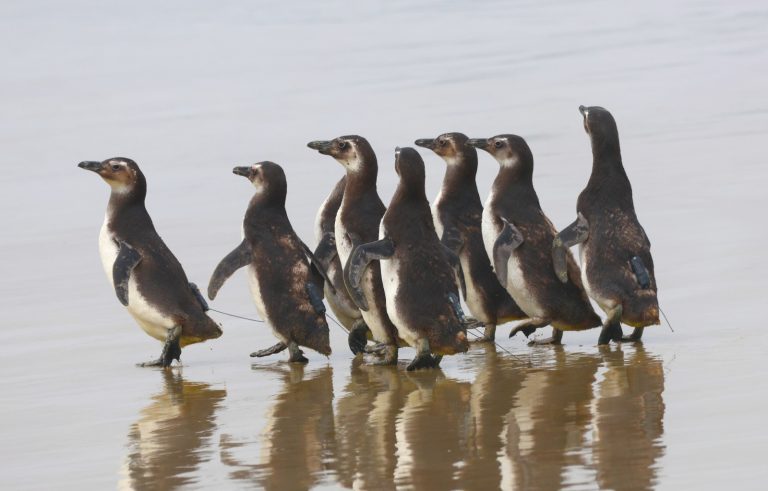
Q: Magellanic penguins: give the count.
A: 8